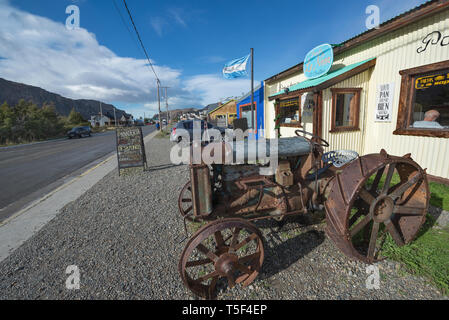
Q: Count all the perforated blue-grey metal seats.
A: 1